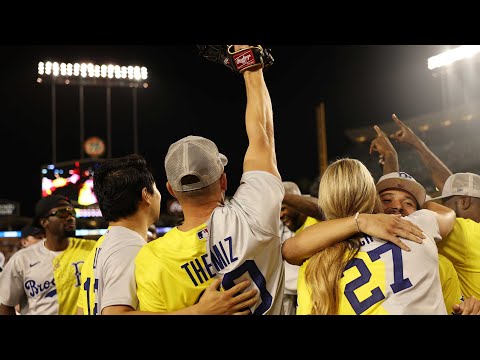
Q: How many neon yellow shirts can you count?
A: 7